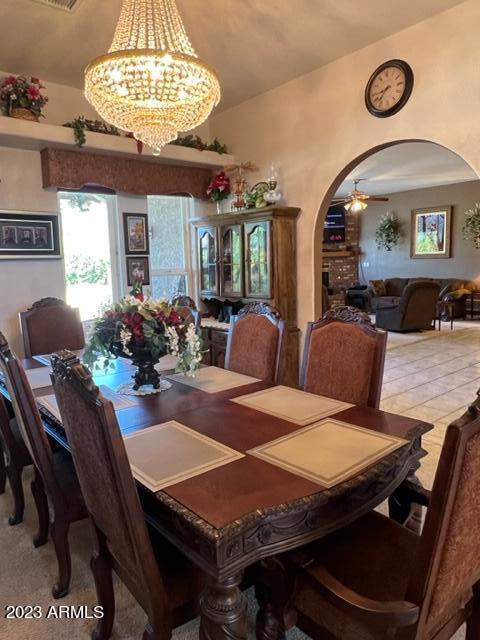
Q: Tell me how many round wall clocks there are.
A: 1